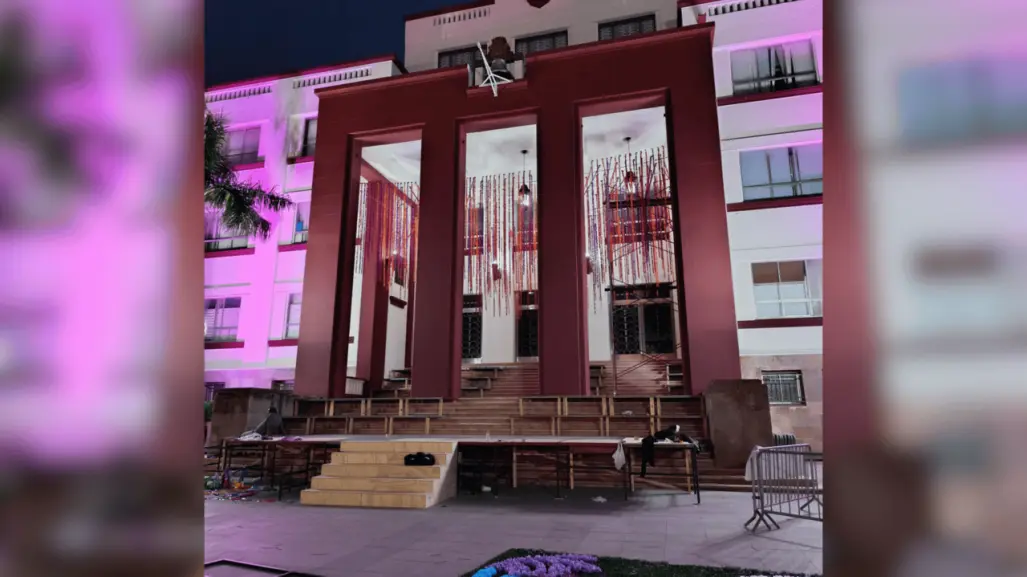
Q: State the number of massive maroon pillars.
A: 4